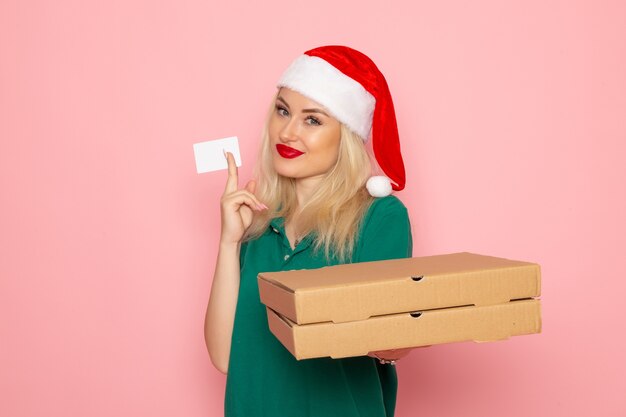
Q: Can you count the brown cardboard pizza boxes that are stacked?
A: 2